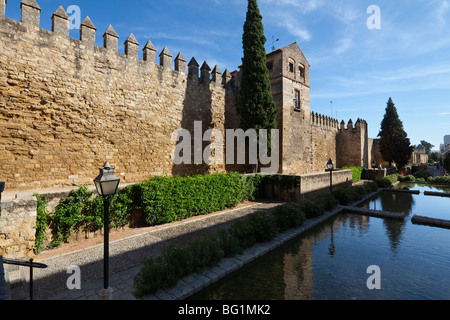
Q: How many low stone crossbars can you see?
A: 4